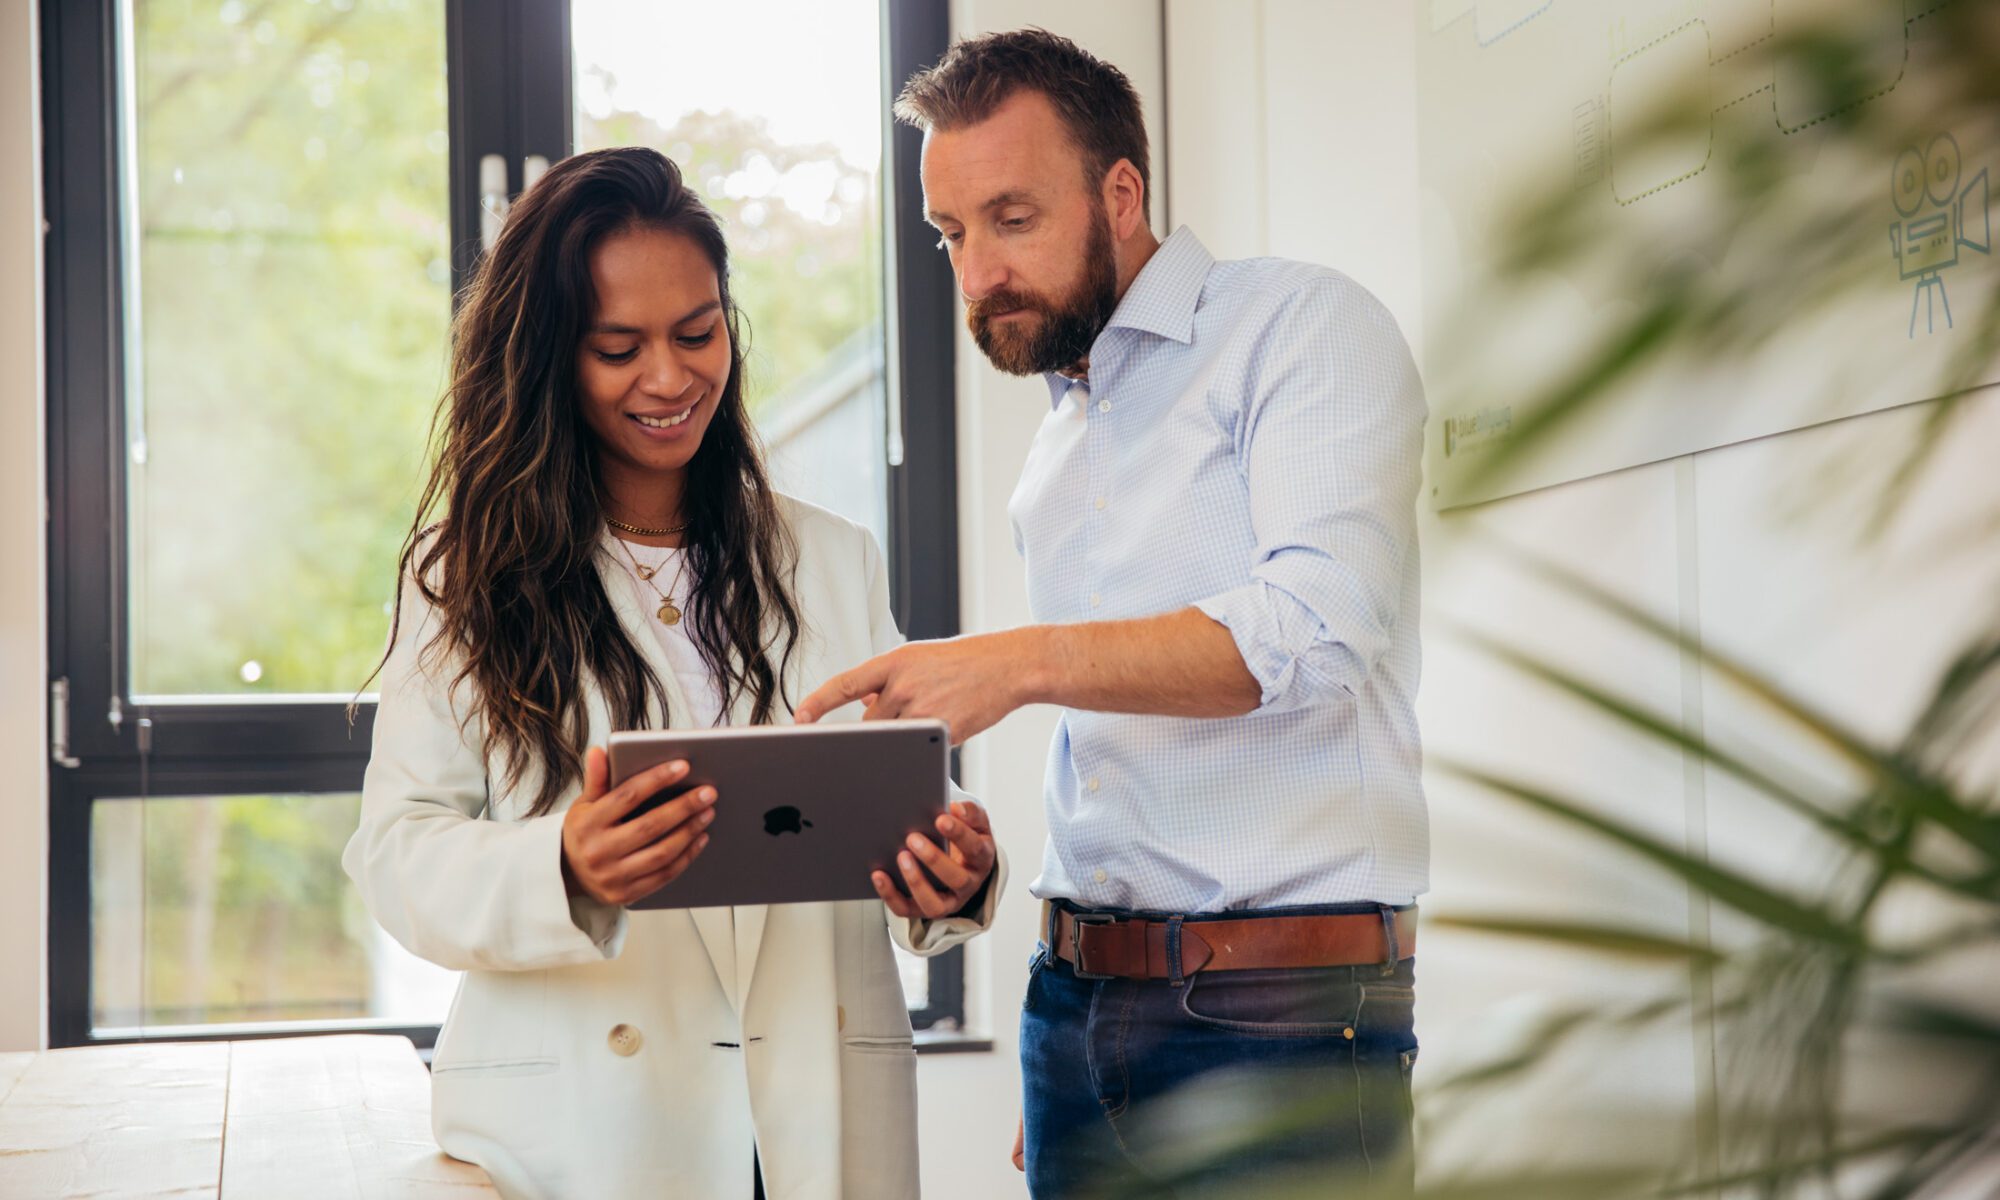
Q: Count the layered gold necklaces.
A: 3